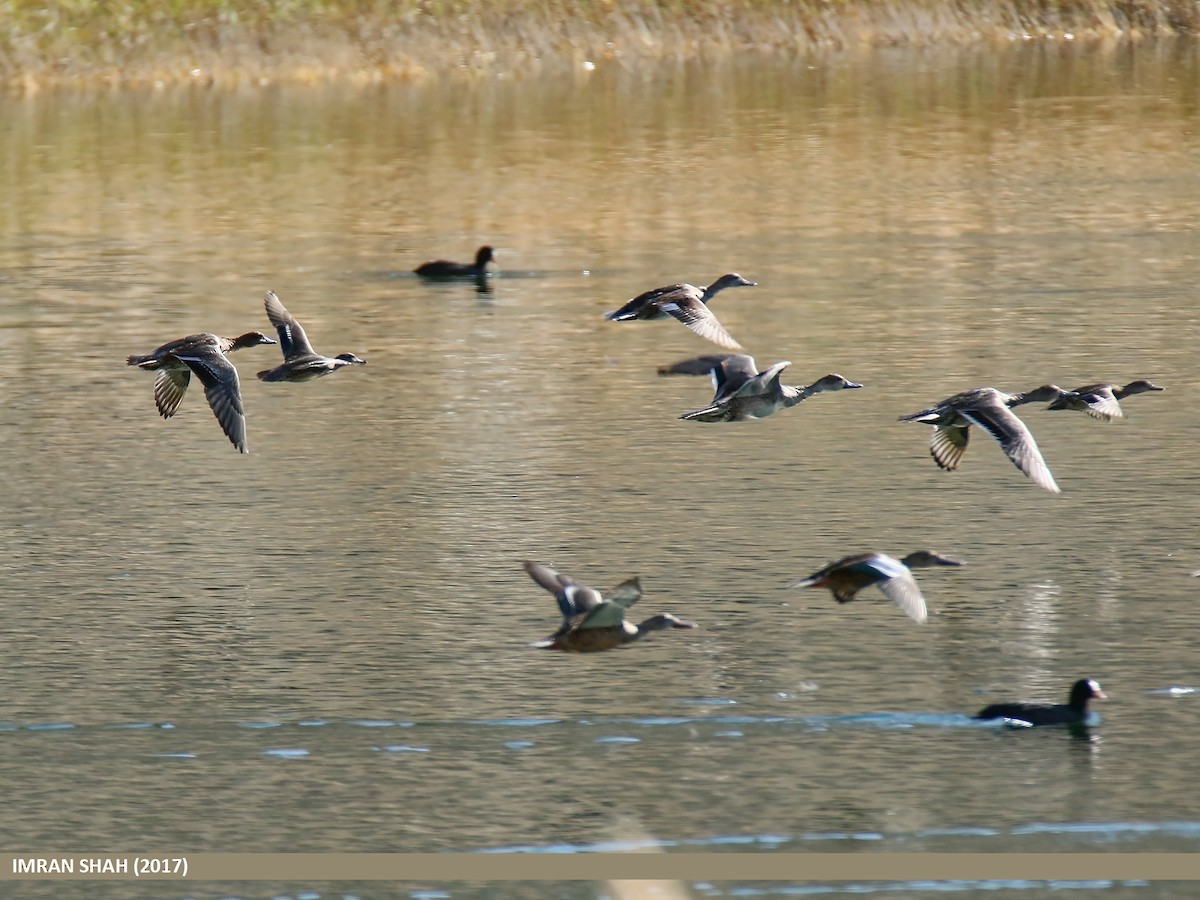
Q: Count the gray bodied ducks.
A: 8